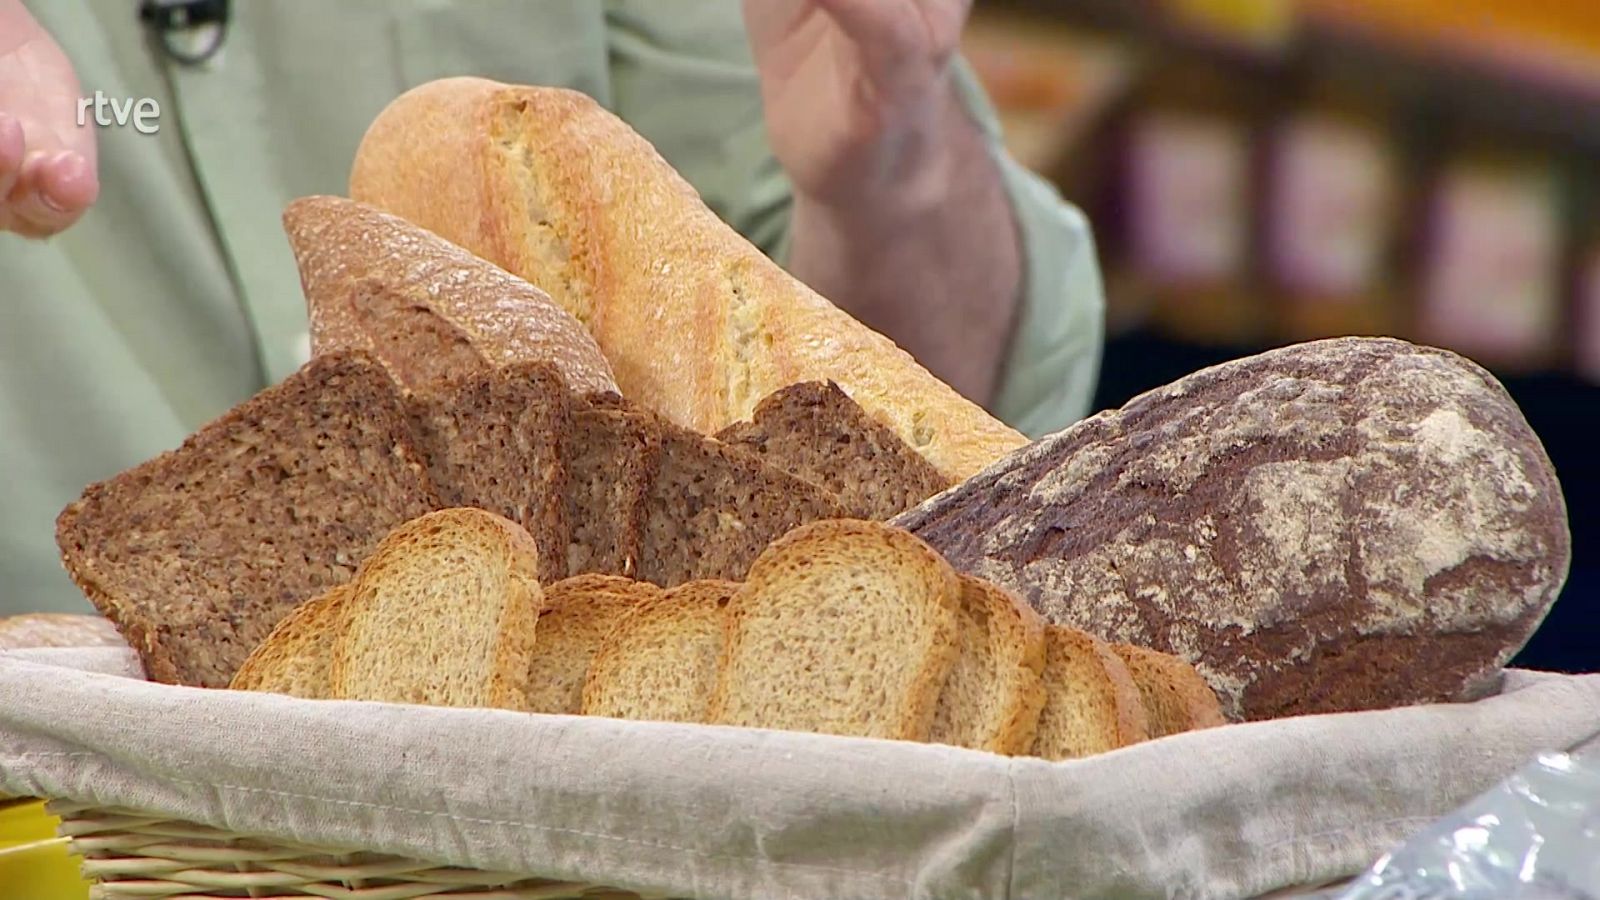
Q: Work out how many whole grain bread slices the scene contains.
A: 5